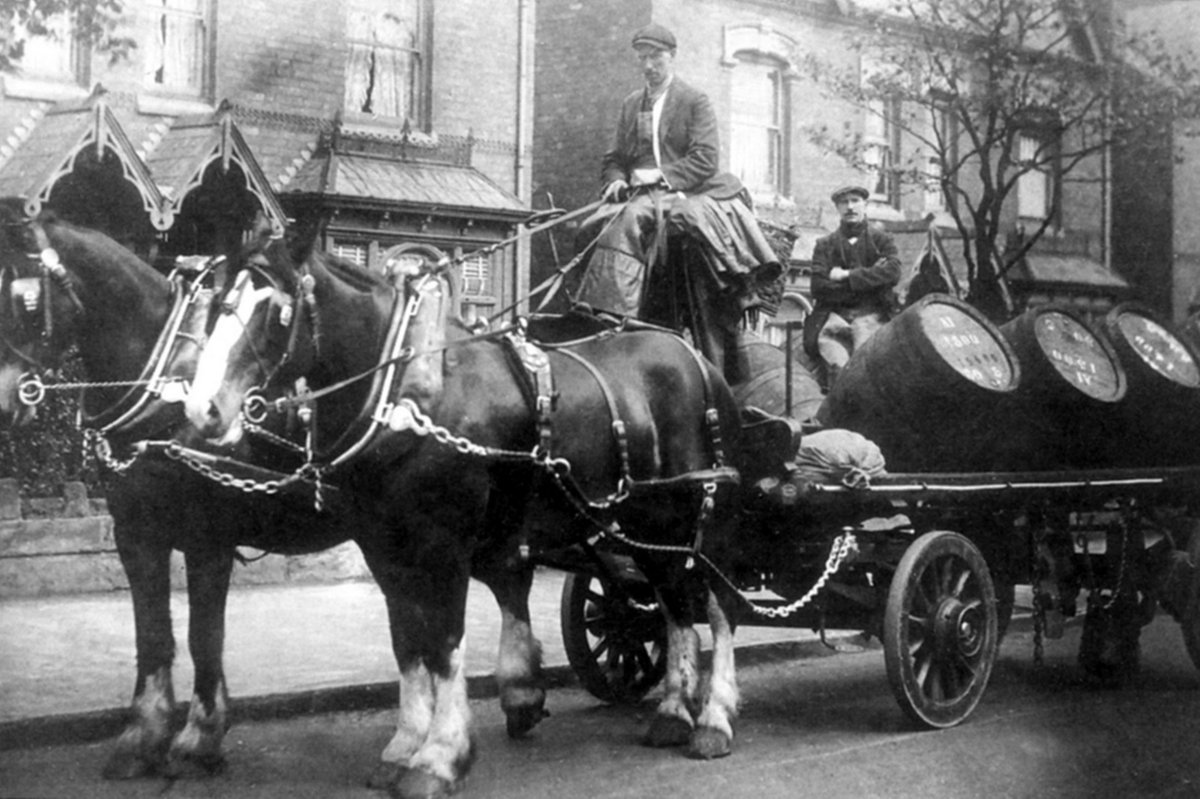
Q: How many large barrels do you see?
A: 3